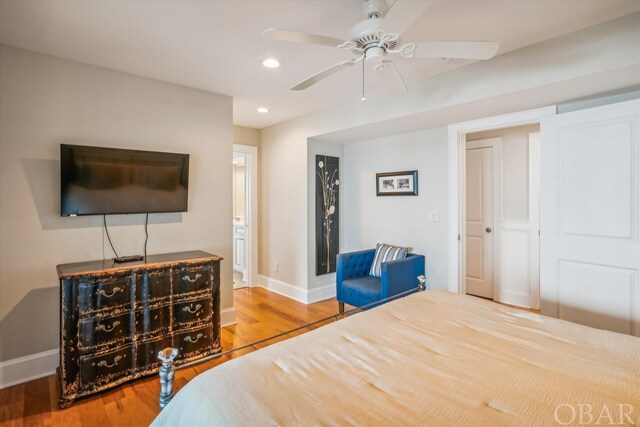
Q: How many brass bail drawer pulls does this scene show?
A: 6